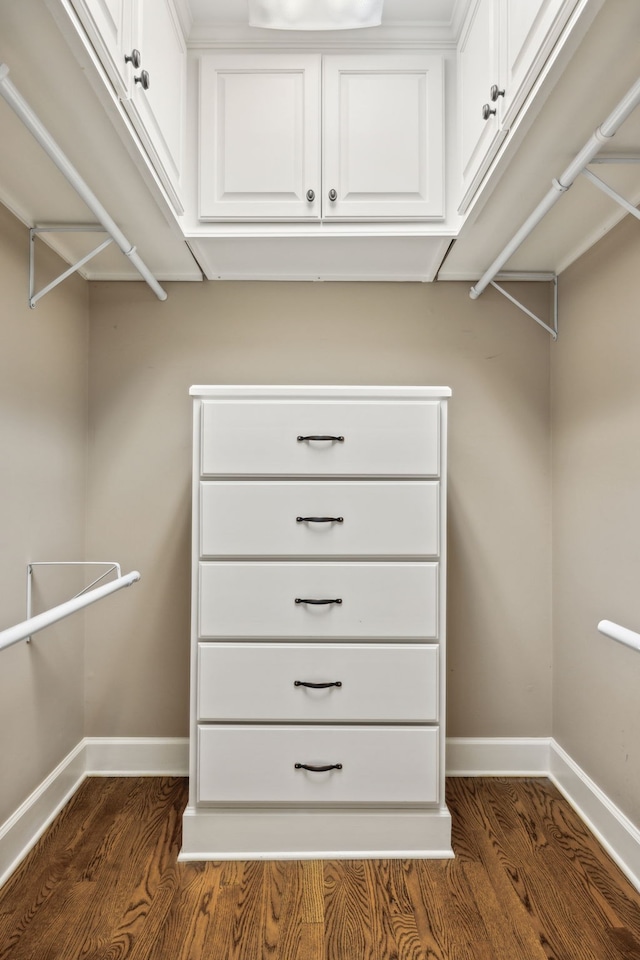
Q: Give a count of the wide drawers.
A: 5